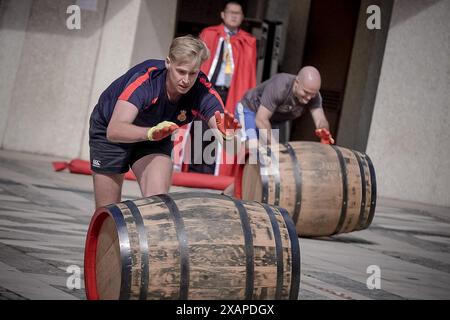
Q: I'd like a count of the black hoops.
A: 12